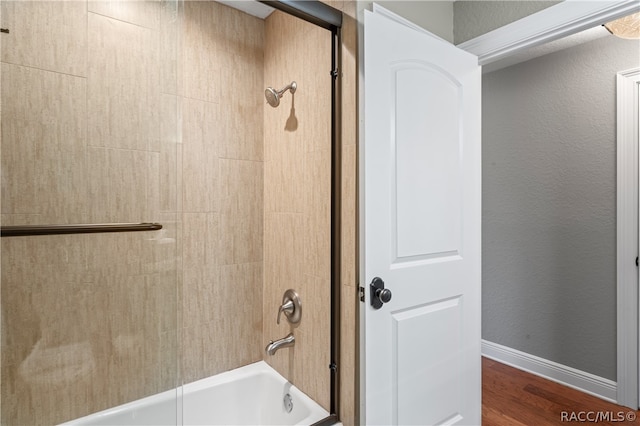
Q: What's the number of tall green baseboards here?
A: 0